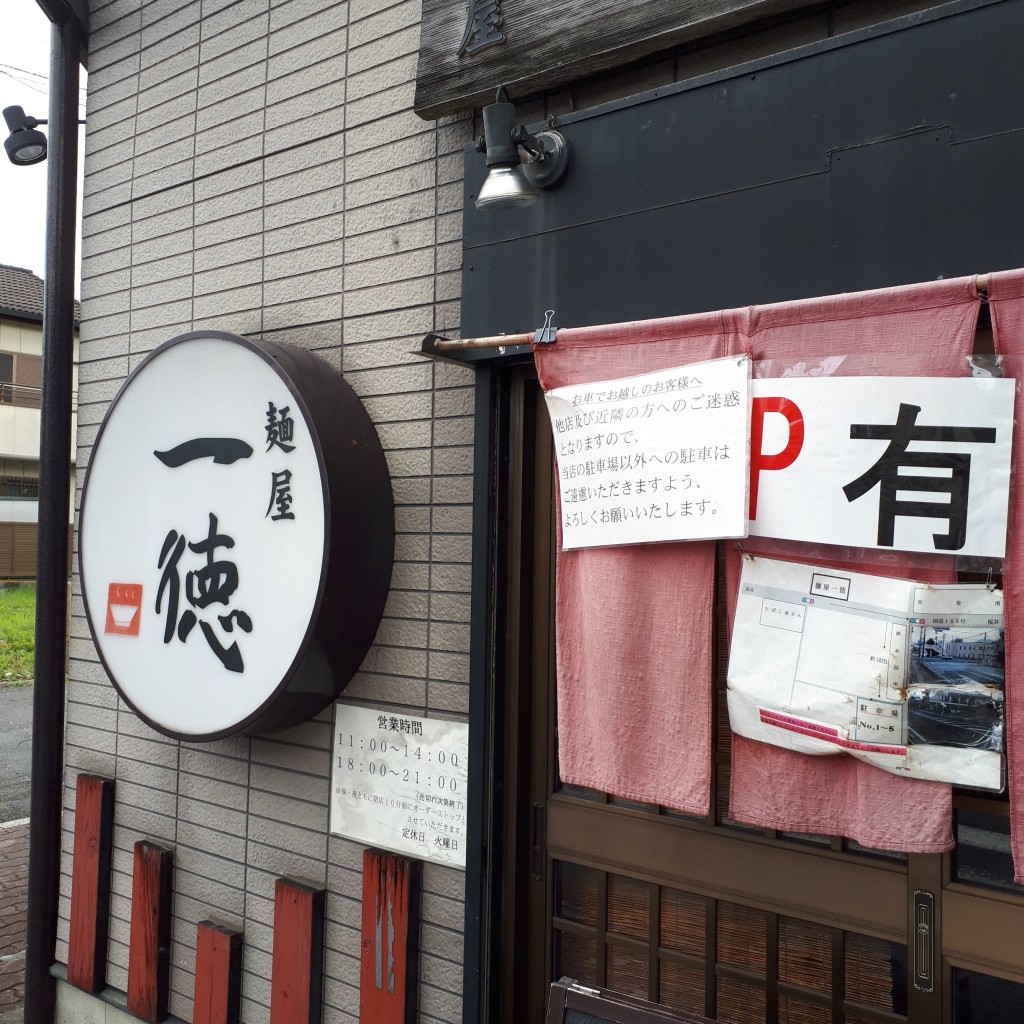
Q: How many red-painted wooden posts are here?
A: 5